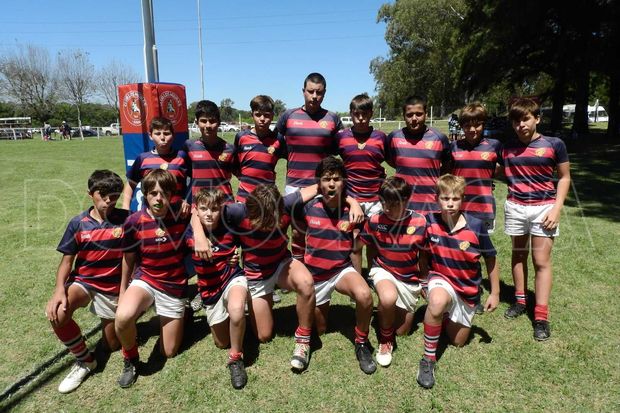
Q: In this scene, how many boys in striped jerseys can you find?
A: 15